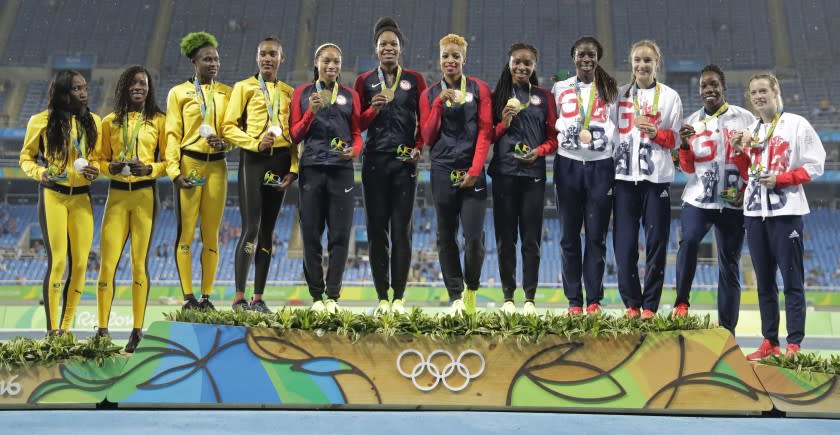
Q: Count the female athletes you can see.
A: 12